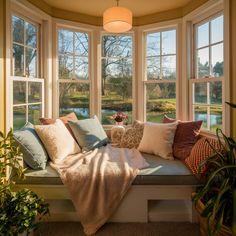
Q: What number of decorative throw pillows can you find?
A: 8